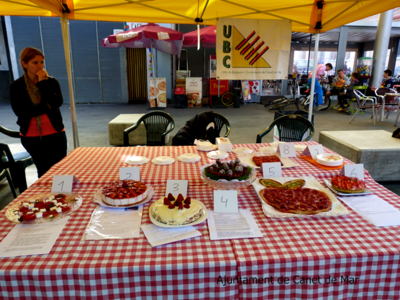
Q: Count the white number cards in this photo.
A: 8